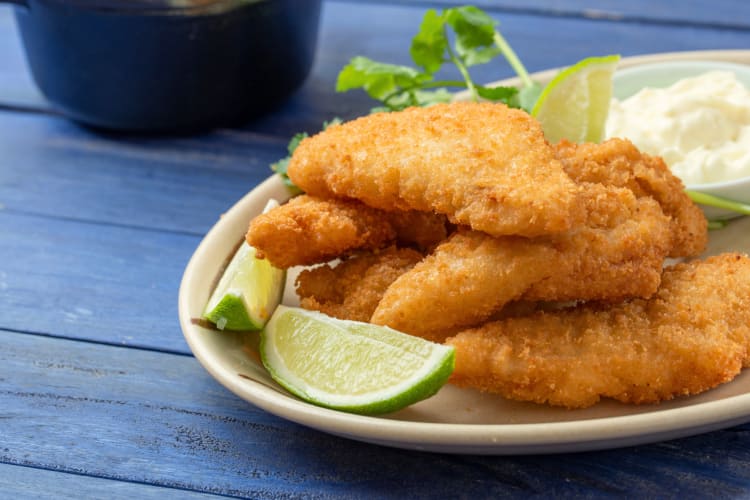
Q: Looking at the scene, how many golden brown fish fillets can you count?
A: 6